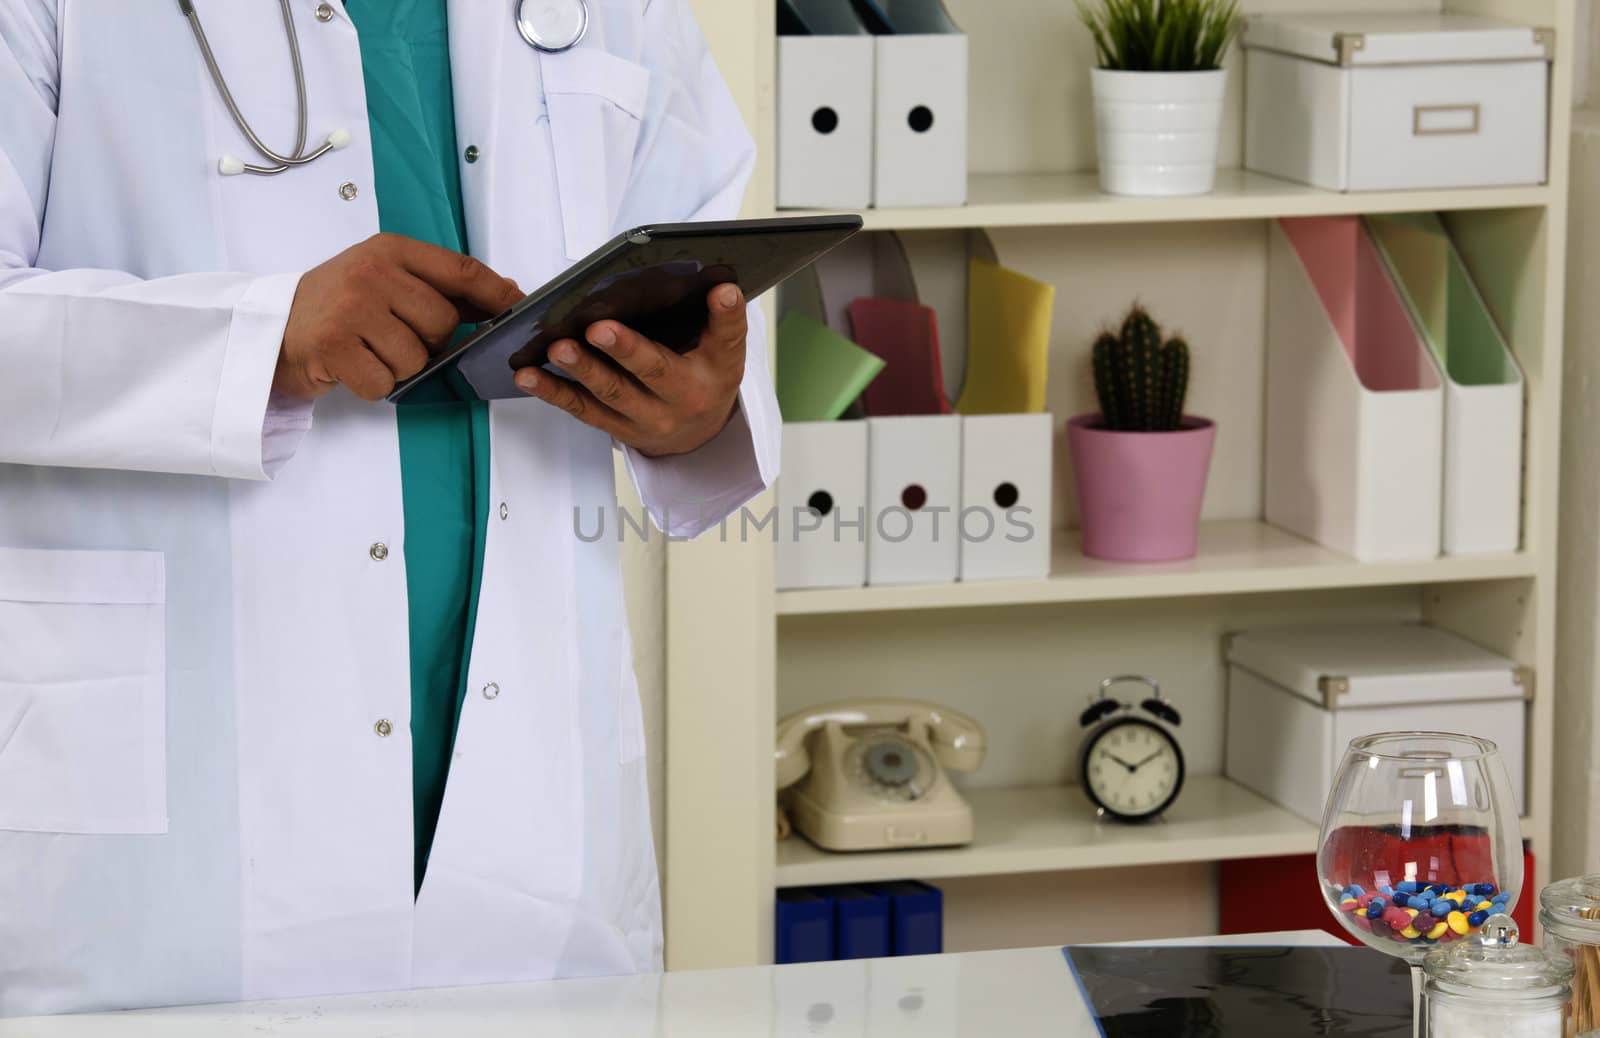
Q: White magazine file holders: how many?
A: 7